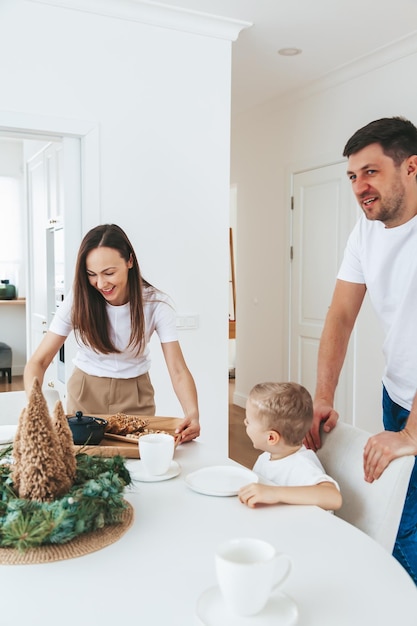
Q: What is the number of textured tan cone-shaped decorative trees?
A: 3